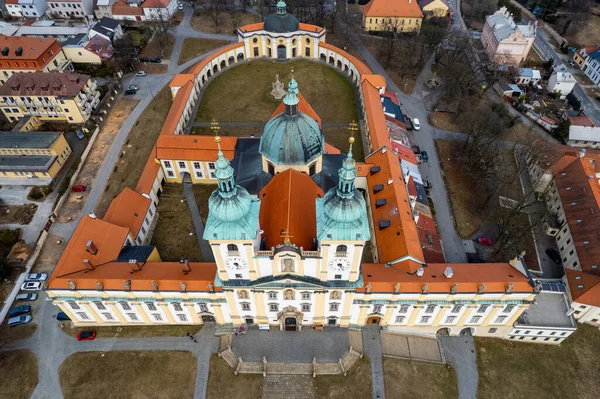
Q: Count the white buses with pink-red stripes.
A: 0